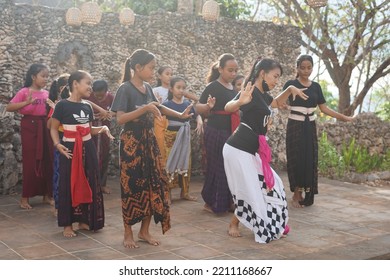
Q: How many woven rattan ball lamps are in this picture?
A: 5